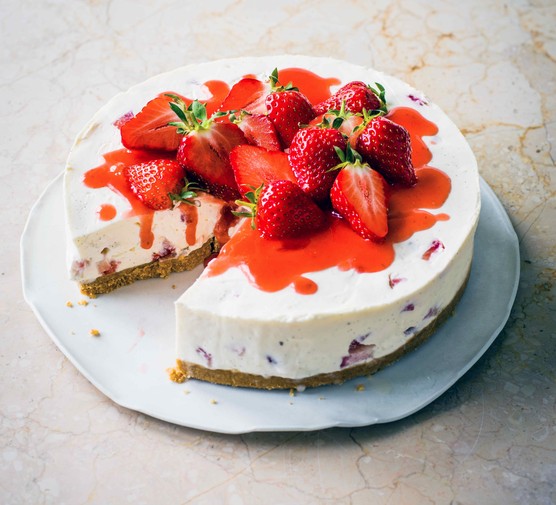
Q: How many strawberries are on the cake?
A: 13